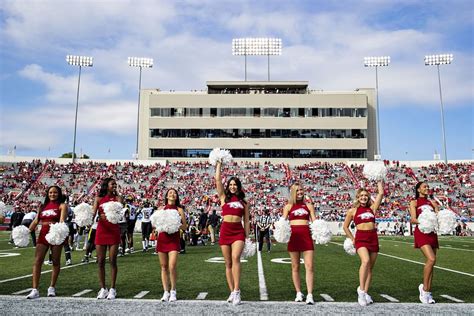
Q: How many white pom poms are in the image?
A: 14